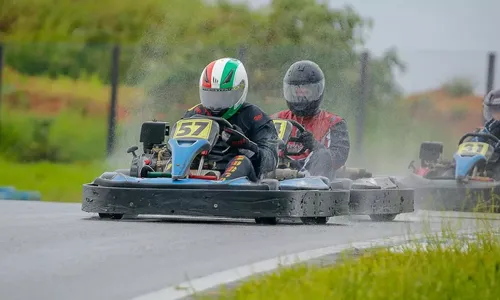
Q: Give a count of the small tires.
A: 4